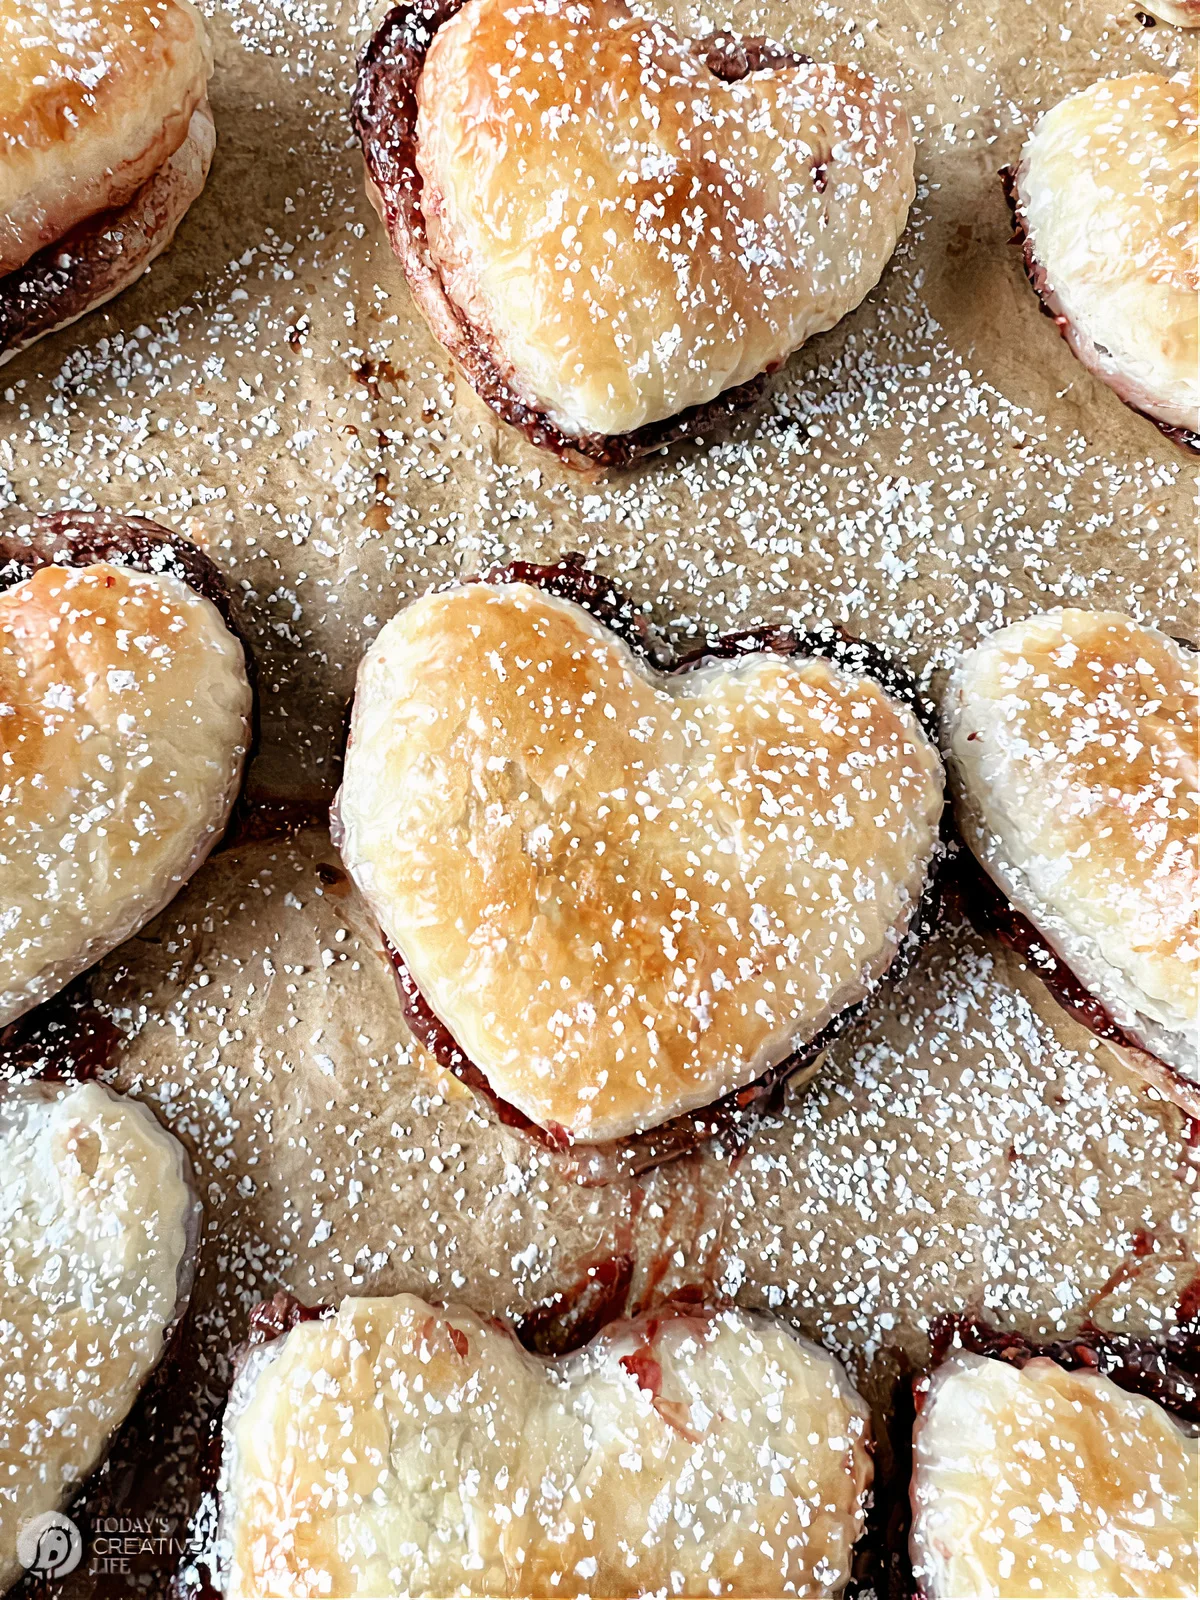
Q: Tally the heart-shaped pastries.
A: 9